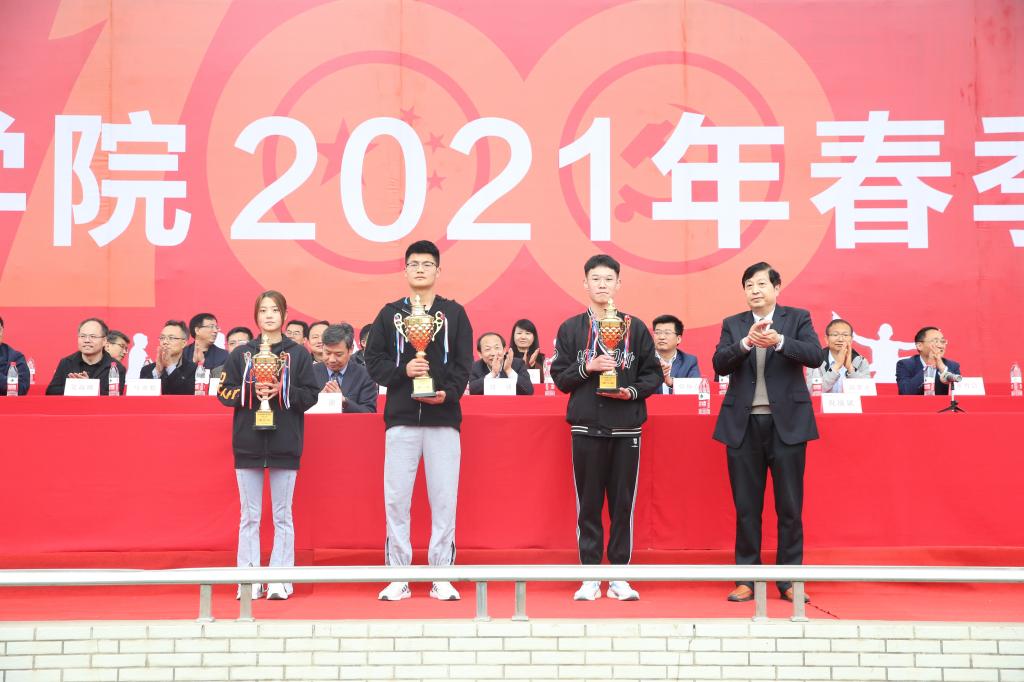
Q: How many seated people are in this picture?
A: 15